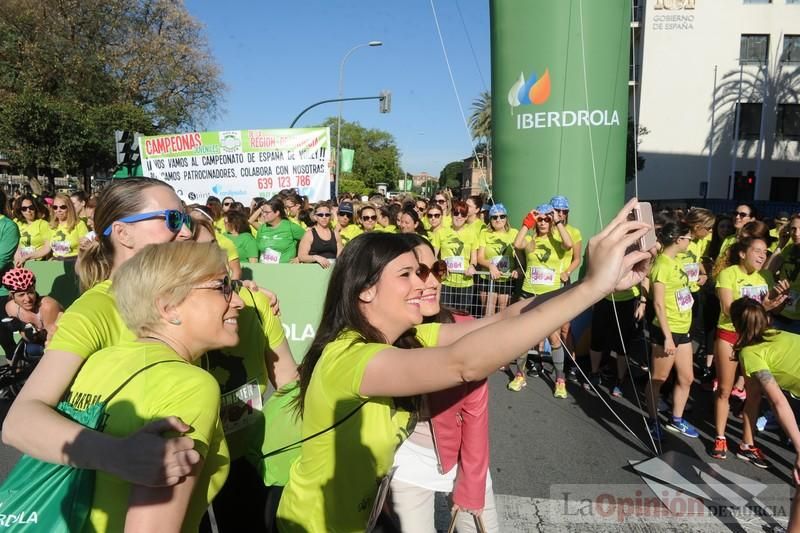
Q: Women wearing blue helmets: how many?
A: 3